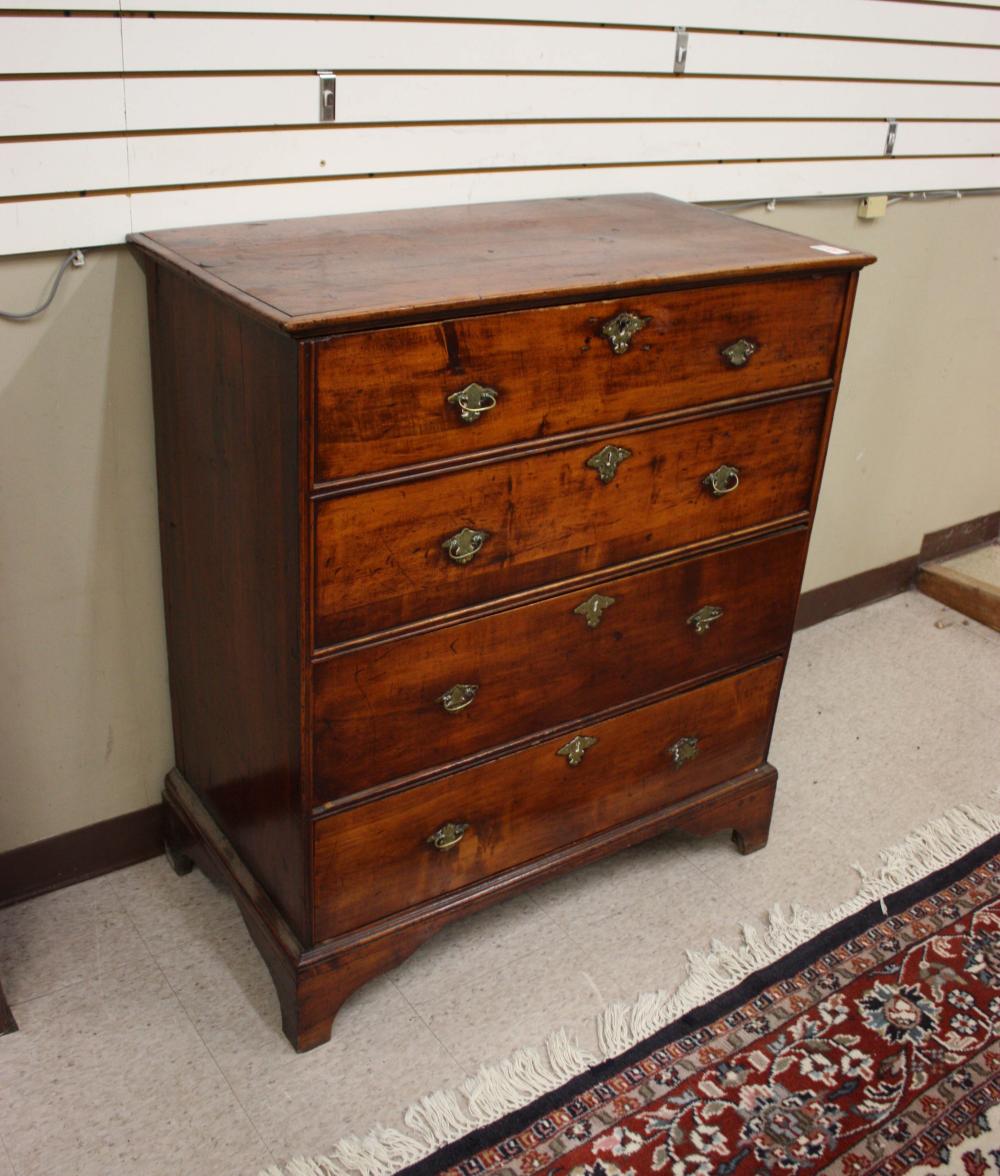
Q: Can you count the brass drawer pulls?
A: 8